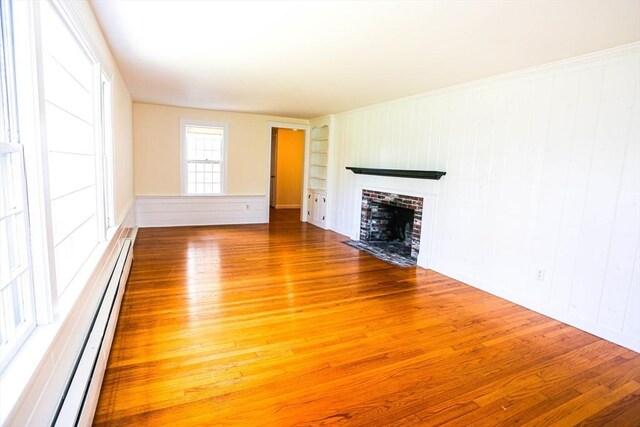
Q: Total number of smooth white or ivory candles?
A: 0